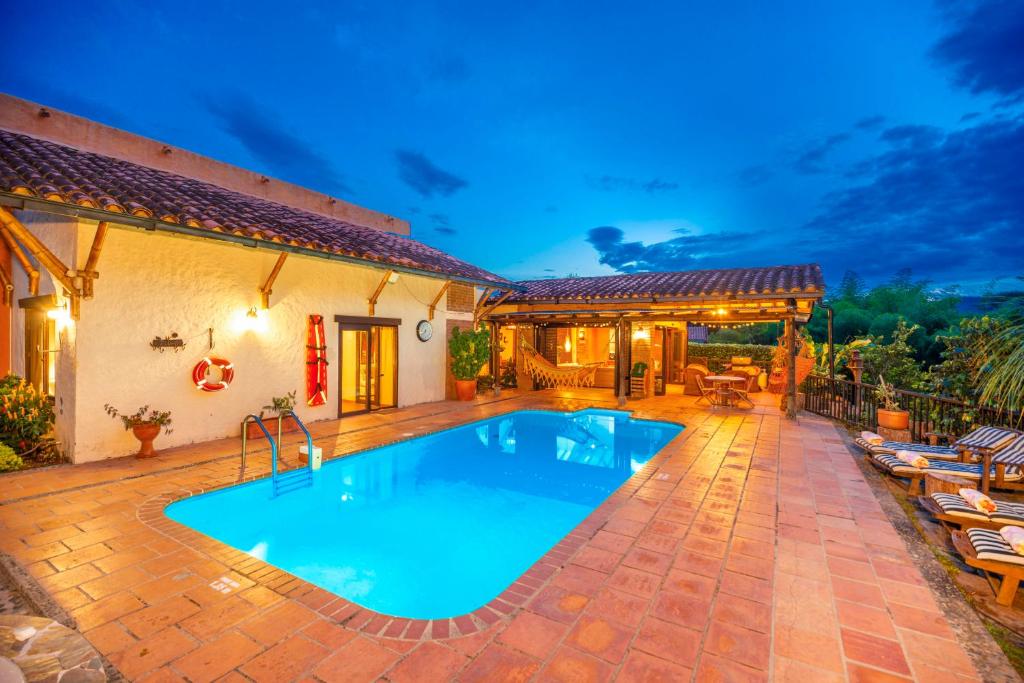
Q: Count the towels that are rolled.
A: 4